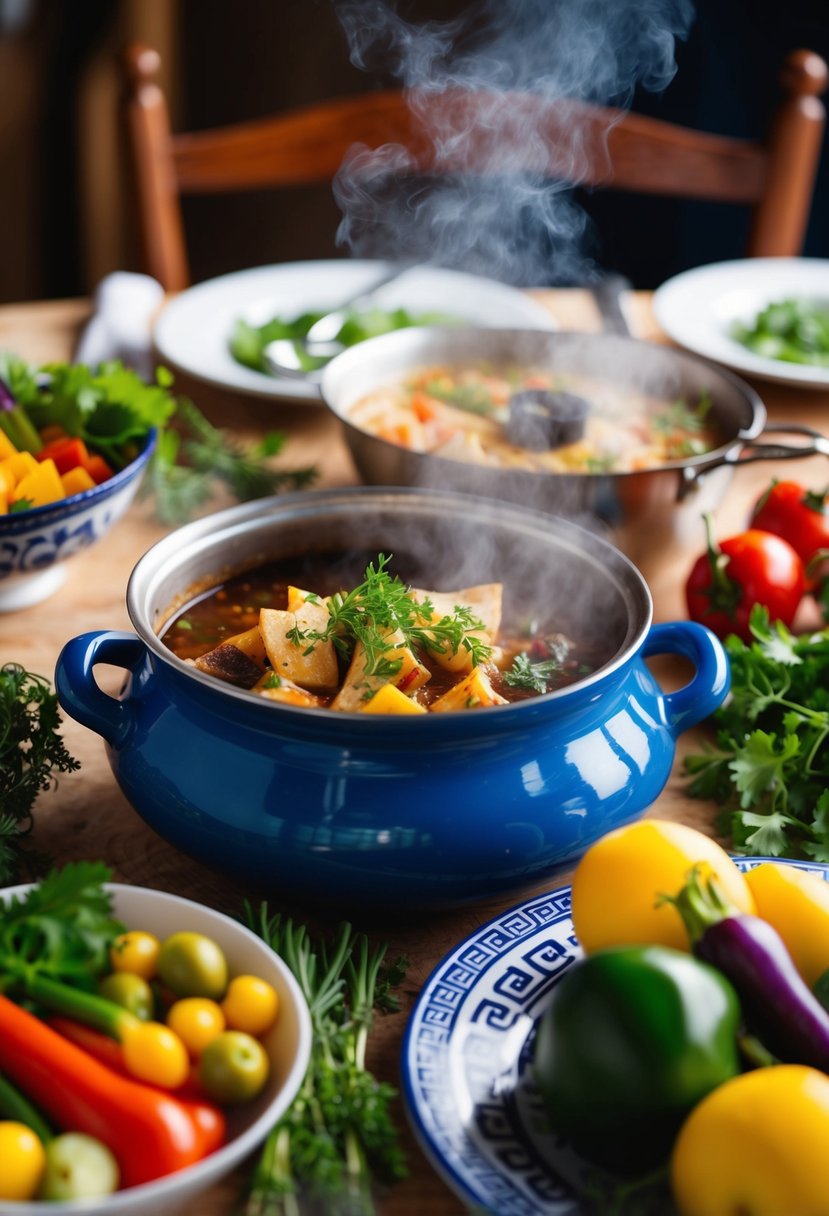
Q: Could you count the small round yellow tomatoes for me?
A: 5